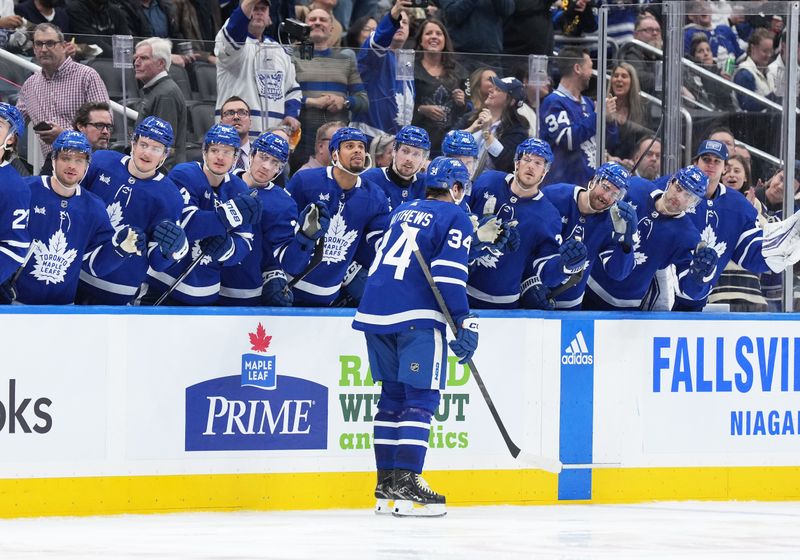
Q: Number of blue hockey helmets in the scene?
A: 12